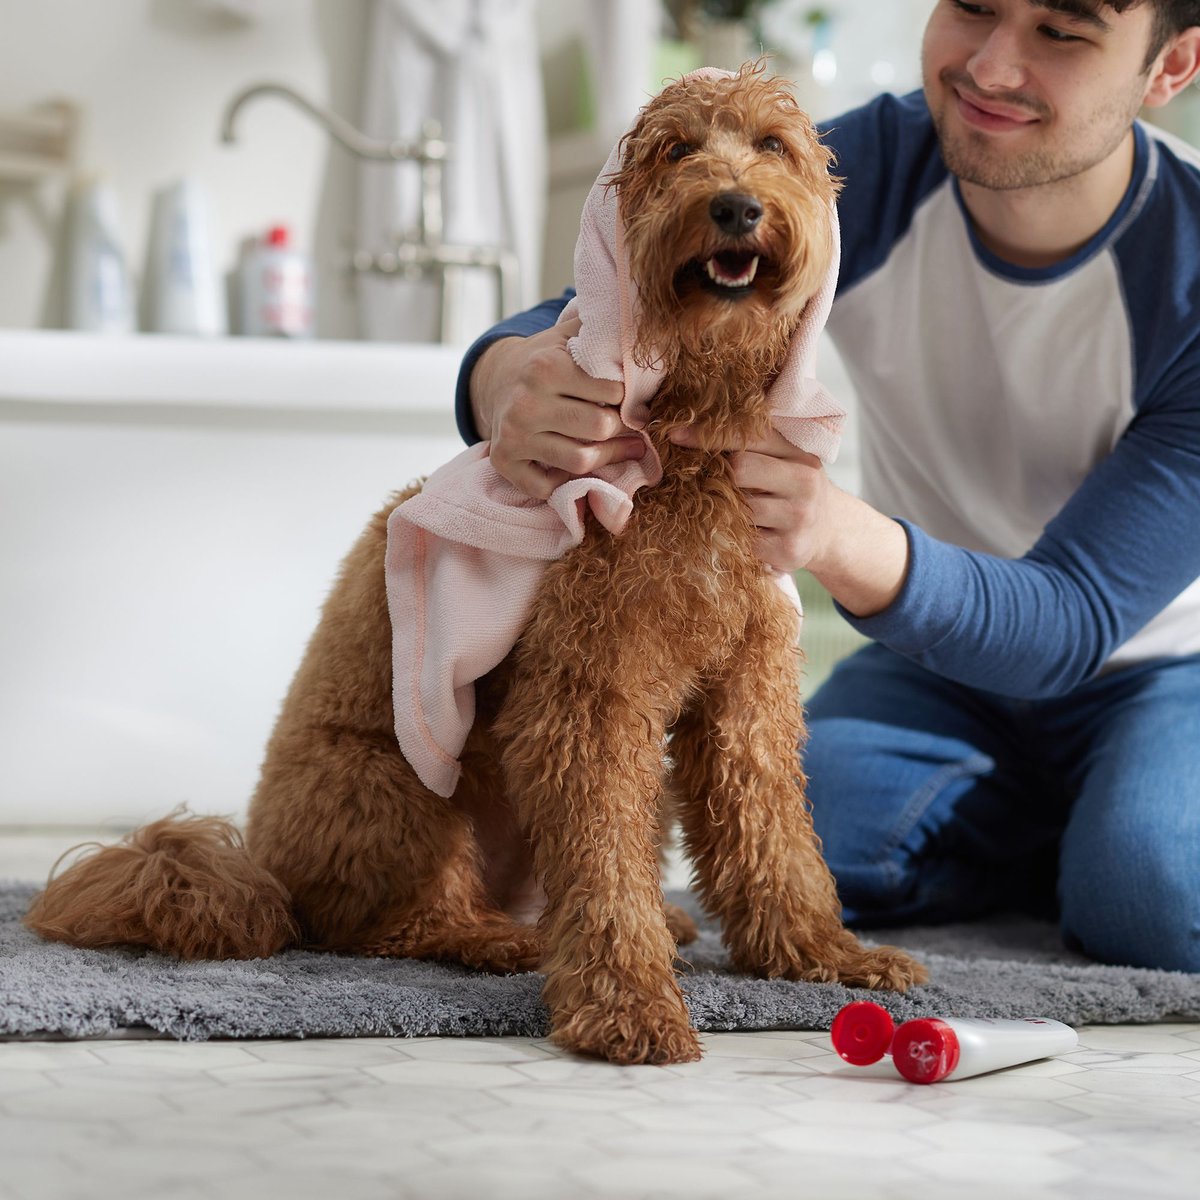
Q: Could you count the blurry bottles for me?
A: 3